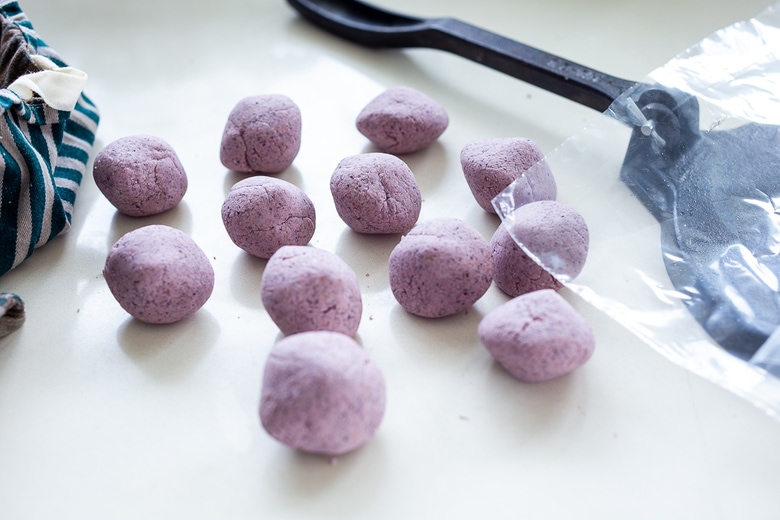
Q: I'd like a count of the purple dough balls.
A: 12